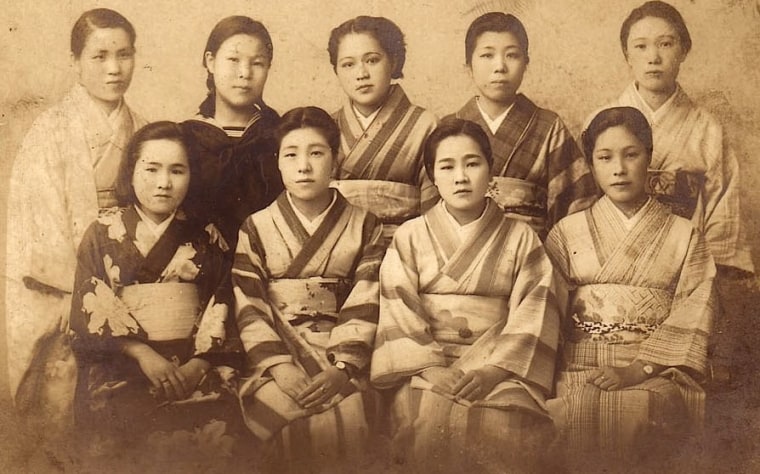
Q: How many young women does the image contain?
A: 9